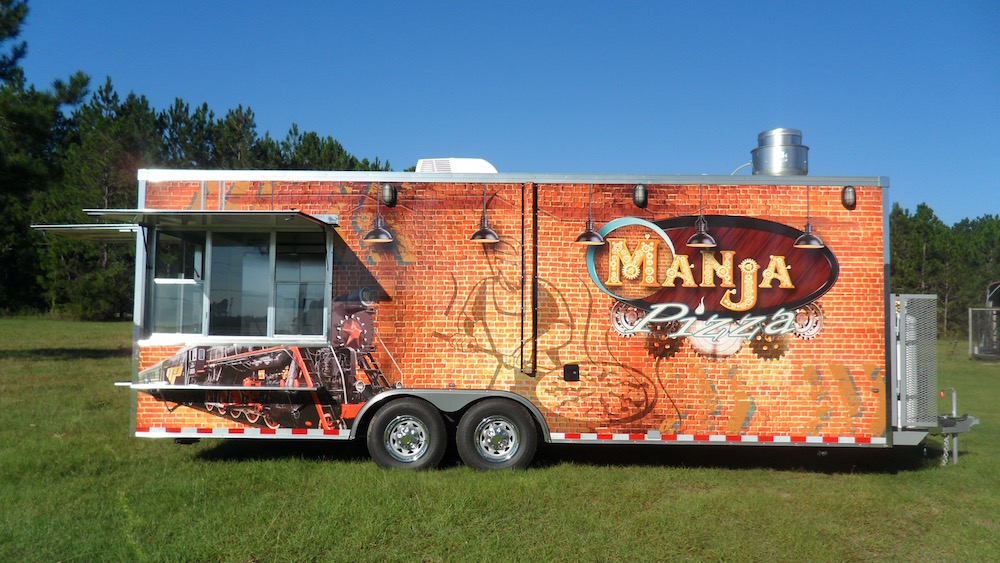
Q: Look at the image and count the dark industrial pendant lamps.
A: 5